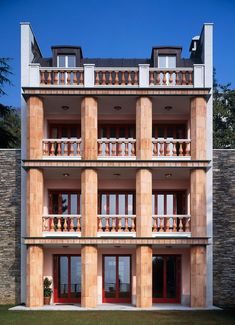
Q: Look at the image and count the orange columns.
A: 12